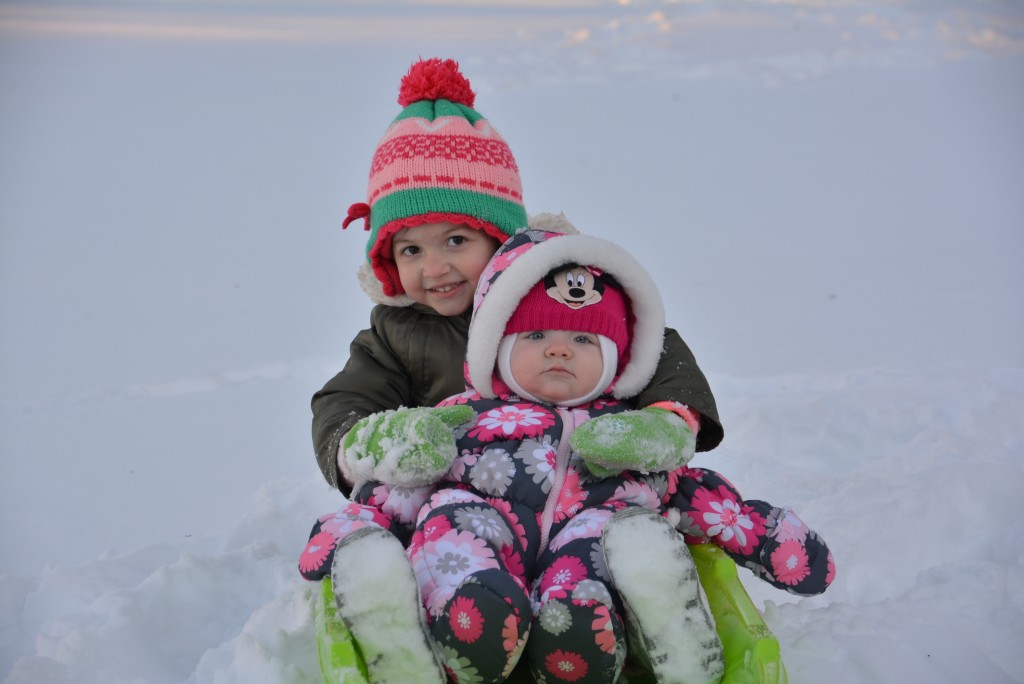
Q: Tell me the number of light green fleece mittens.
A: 2